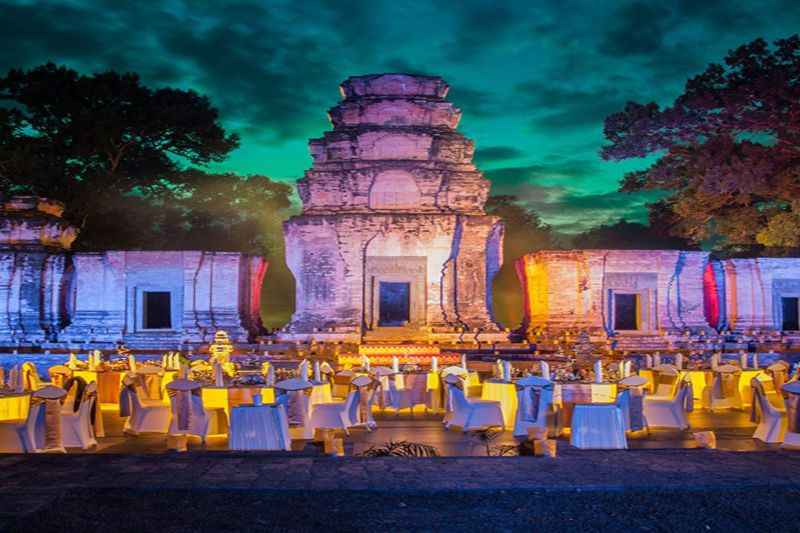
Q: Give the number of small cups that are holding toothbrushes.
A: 0